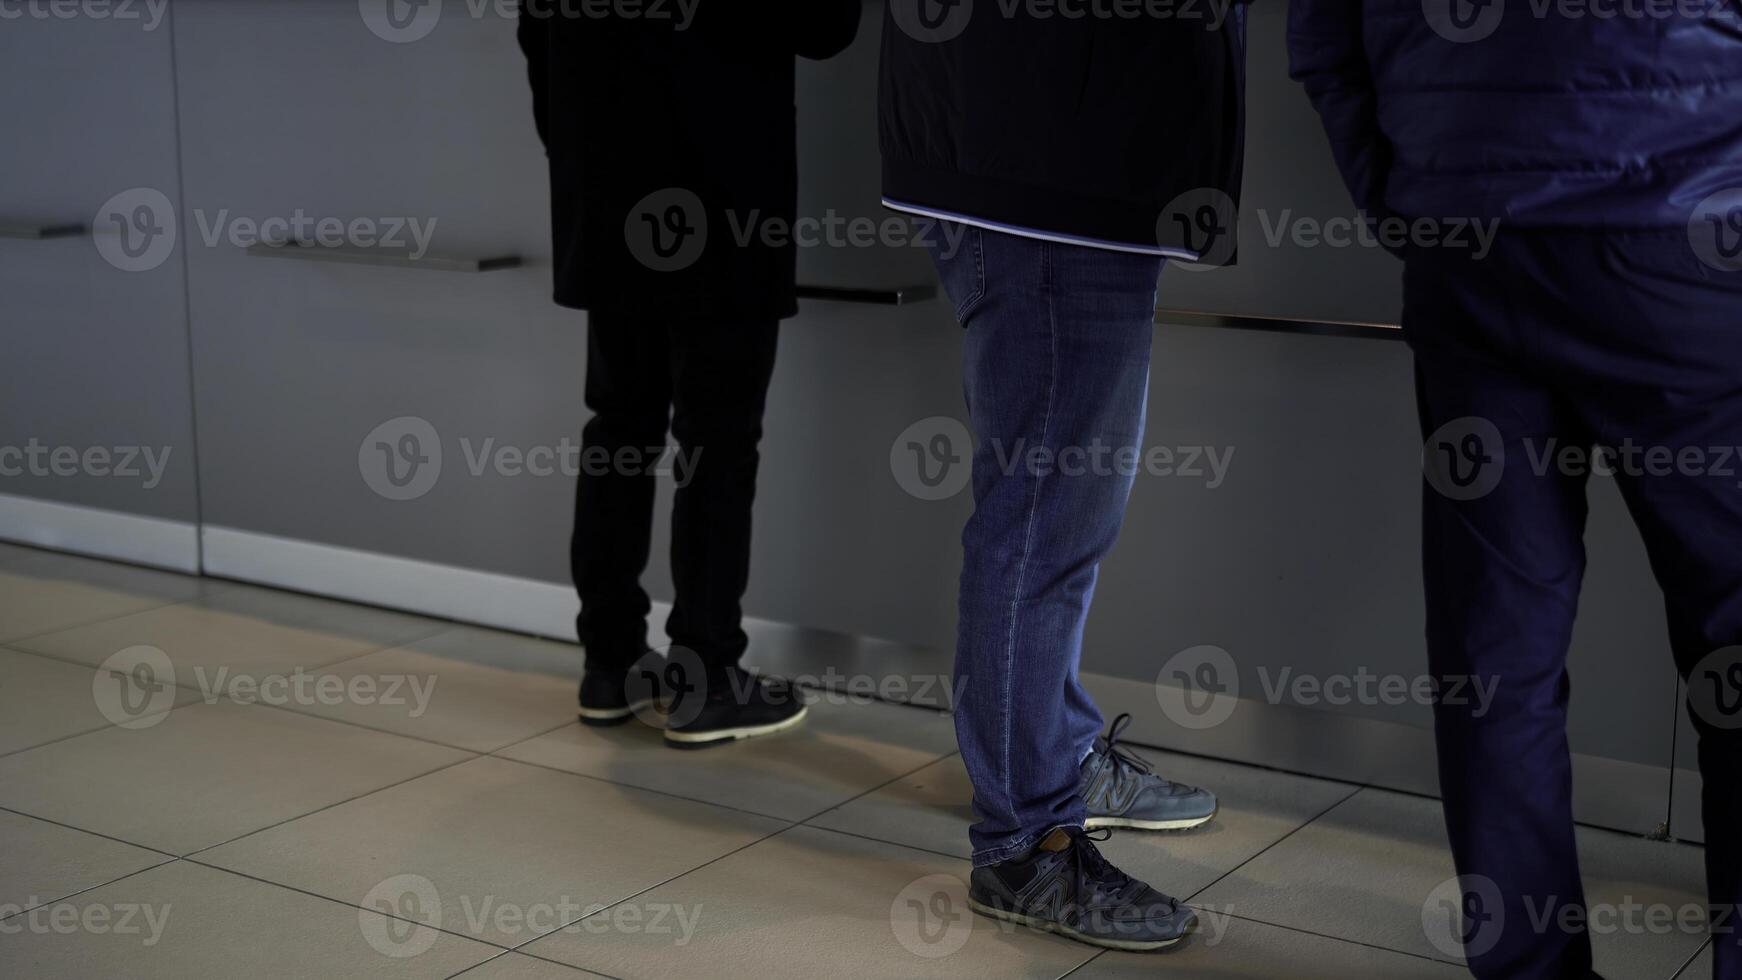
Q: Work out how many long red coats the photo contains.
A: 0